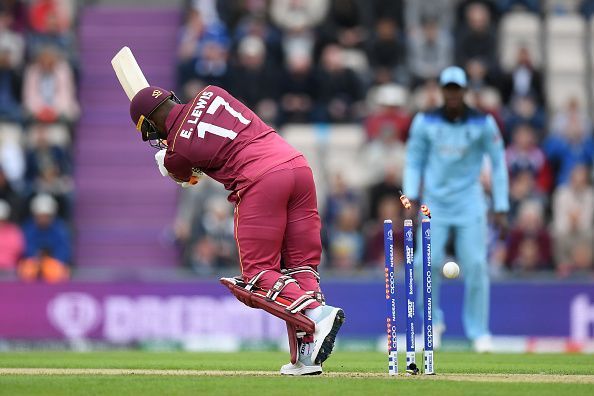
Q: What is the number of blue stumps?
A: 3